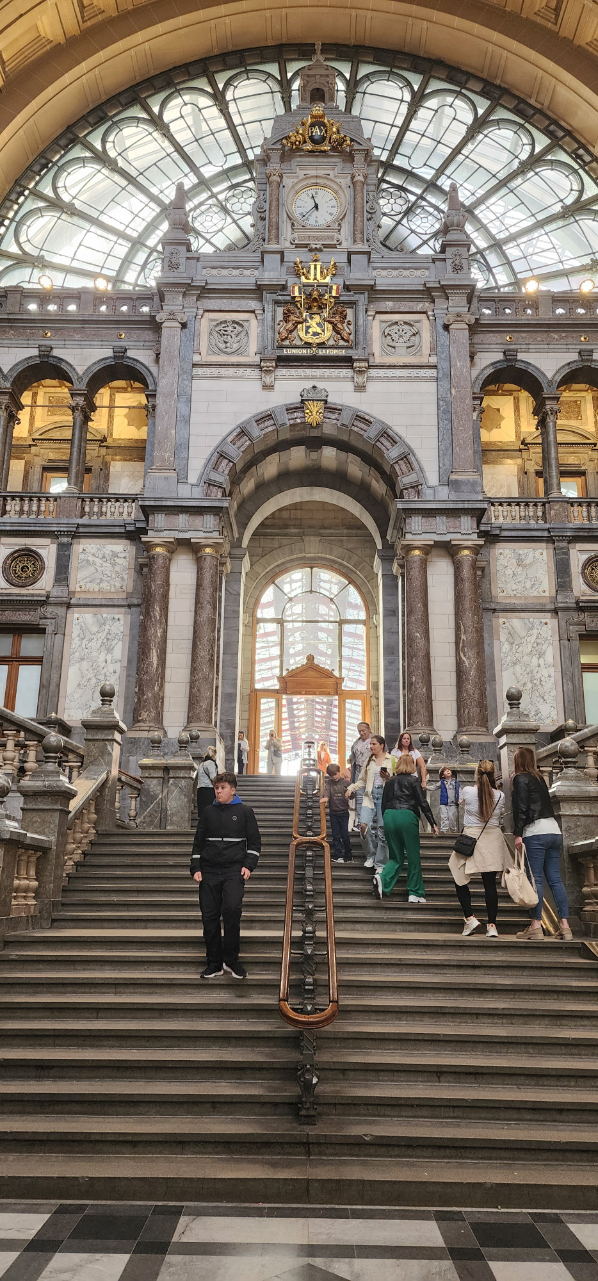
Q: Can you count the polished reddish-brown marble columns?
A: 4